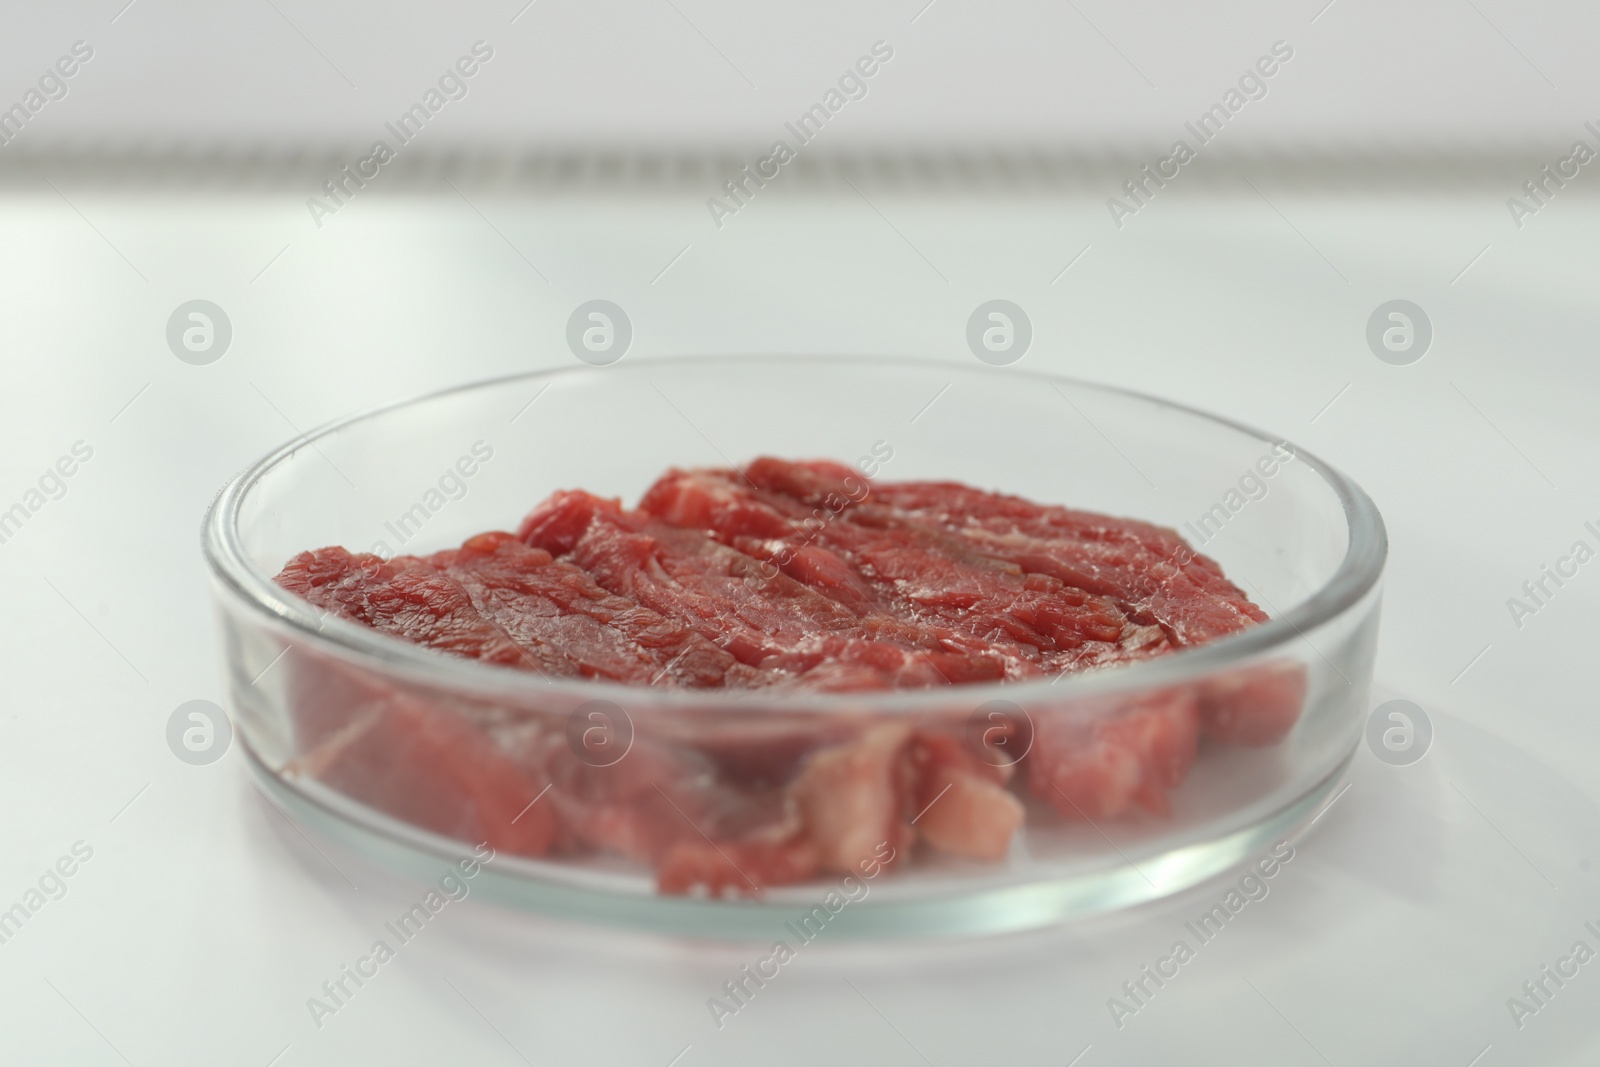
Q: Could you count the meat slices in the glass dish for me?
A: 1